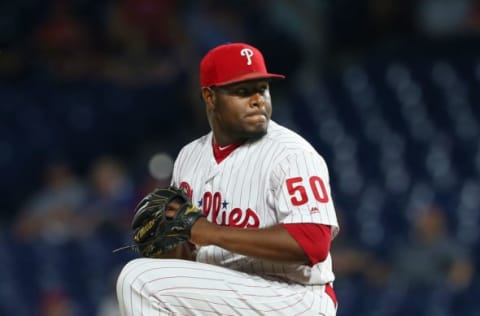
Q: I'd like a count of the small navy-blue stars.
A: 2